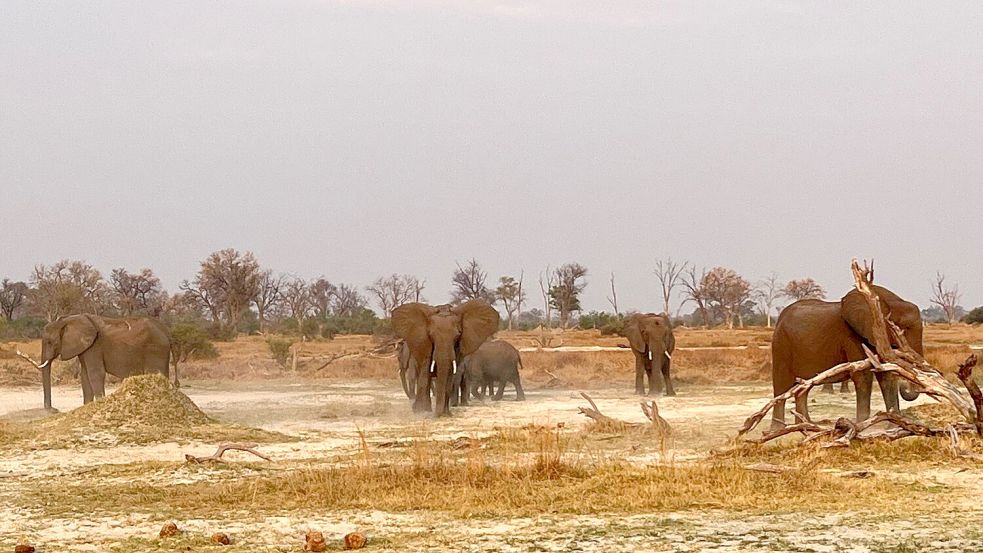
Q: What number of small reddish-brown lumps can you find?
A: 5